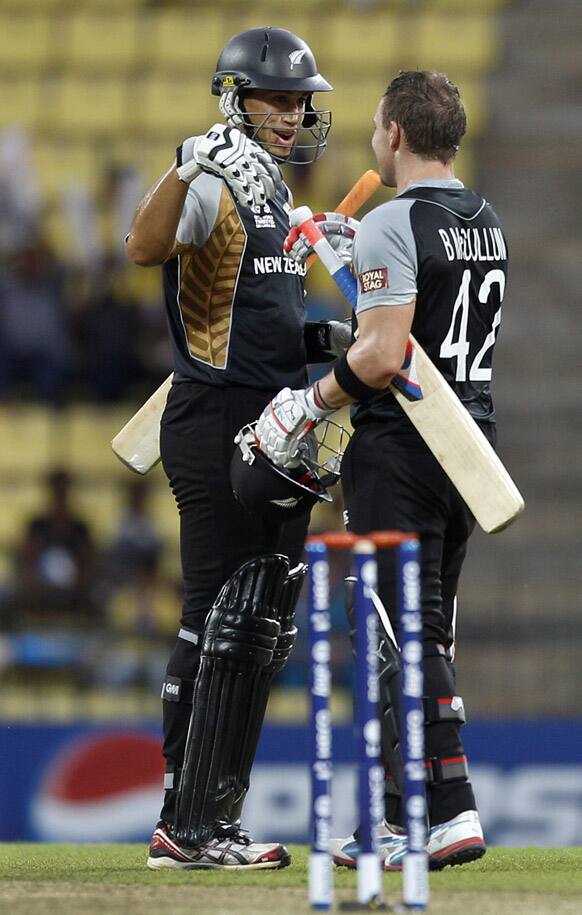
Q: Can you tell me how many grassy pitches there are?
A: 1